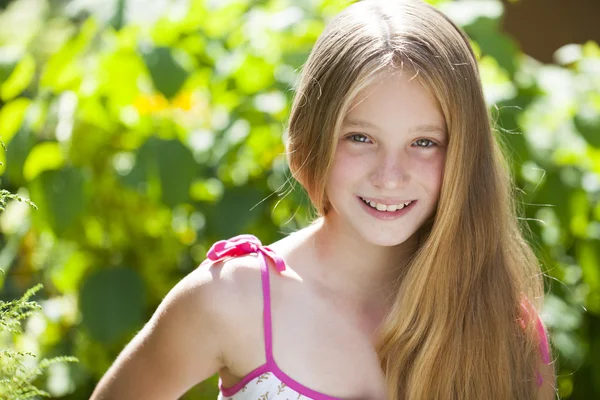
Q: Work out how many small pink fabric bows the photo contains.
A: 1